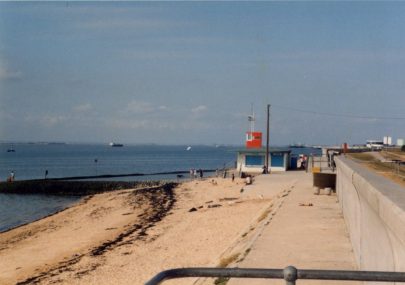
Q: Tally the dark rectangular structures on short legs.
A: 1